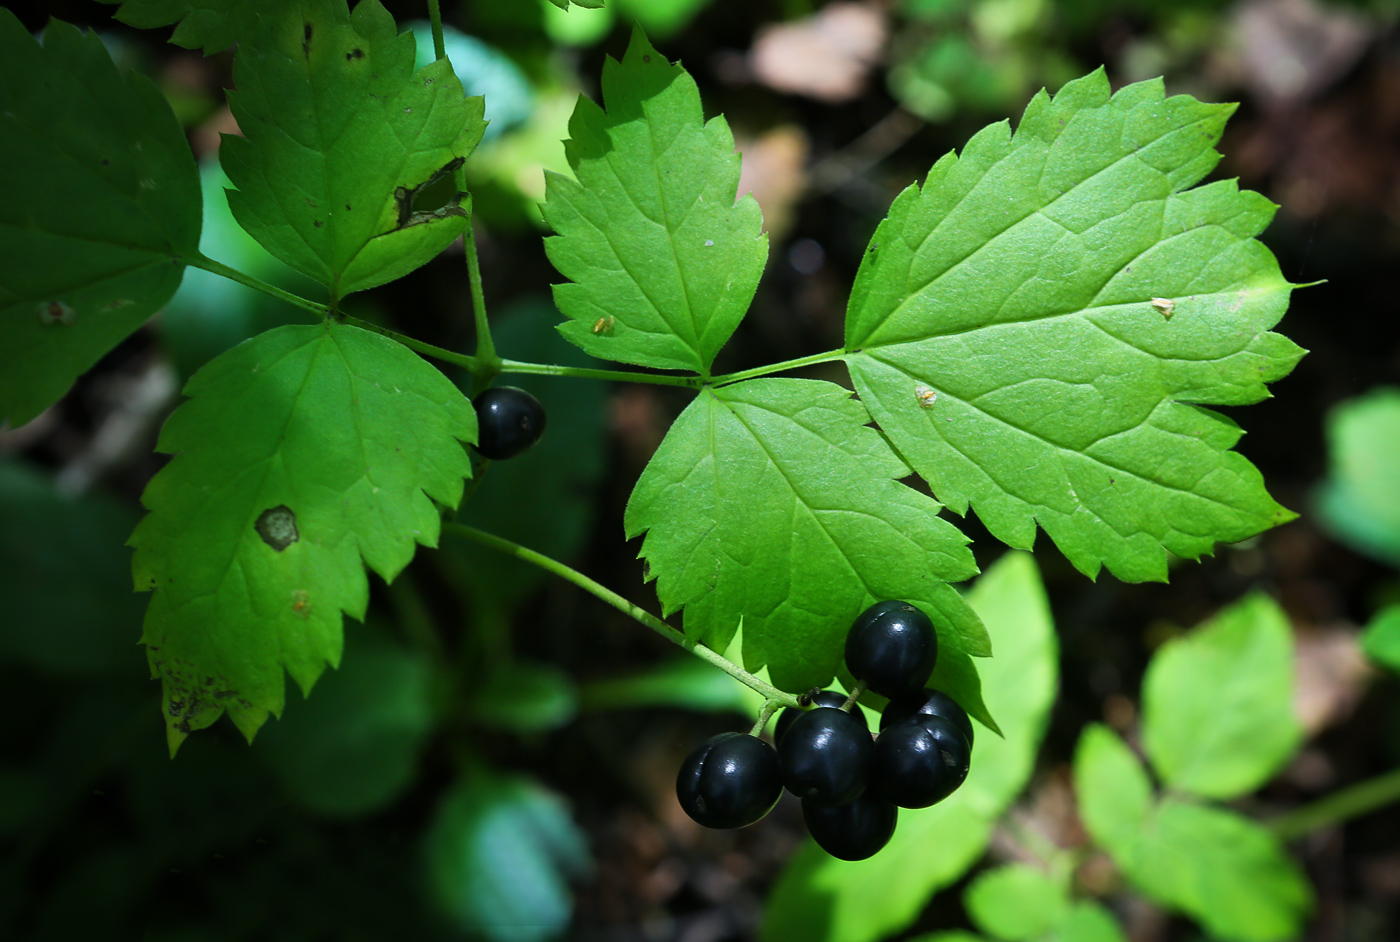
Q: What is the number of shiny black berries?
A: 8